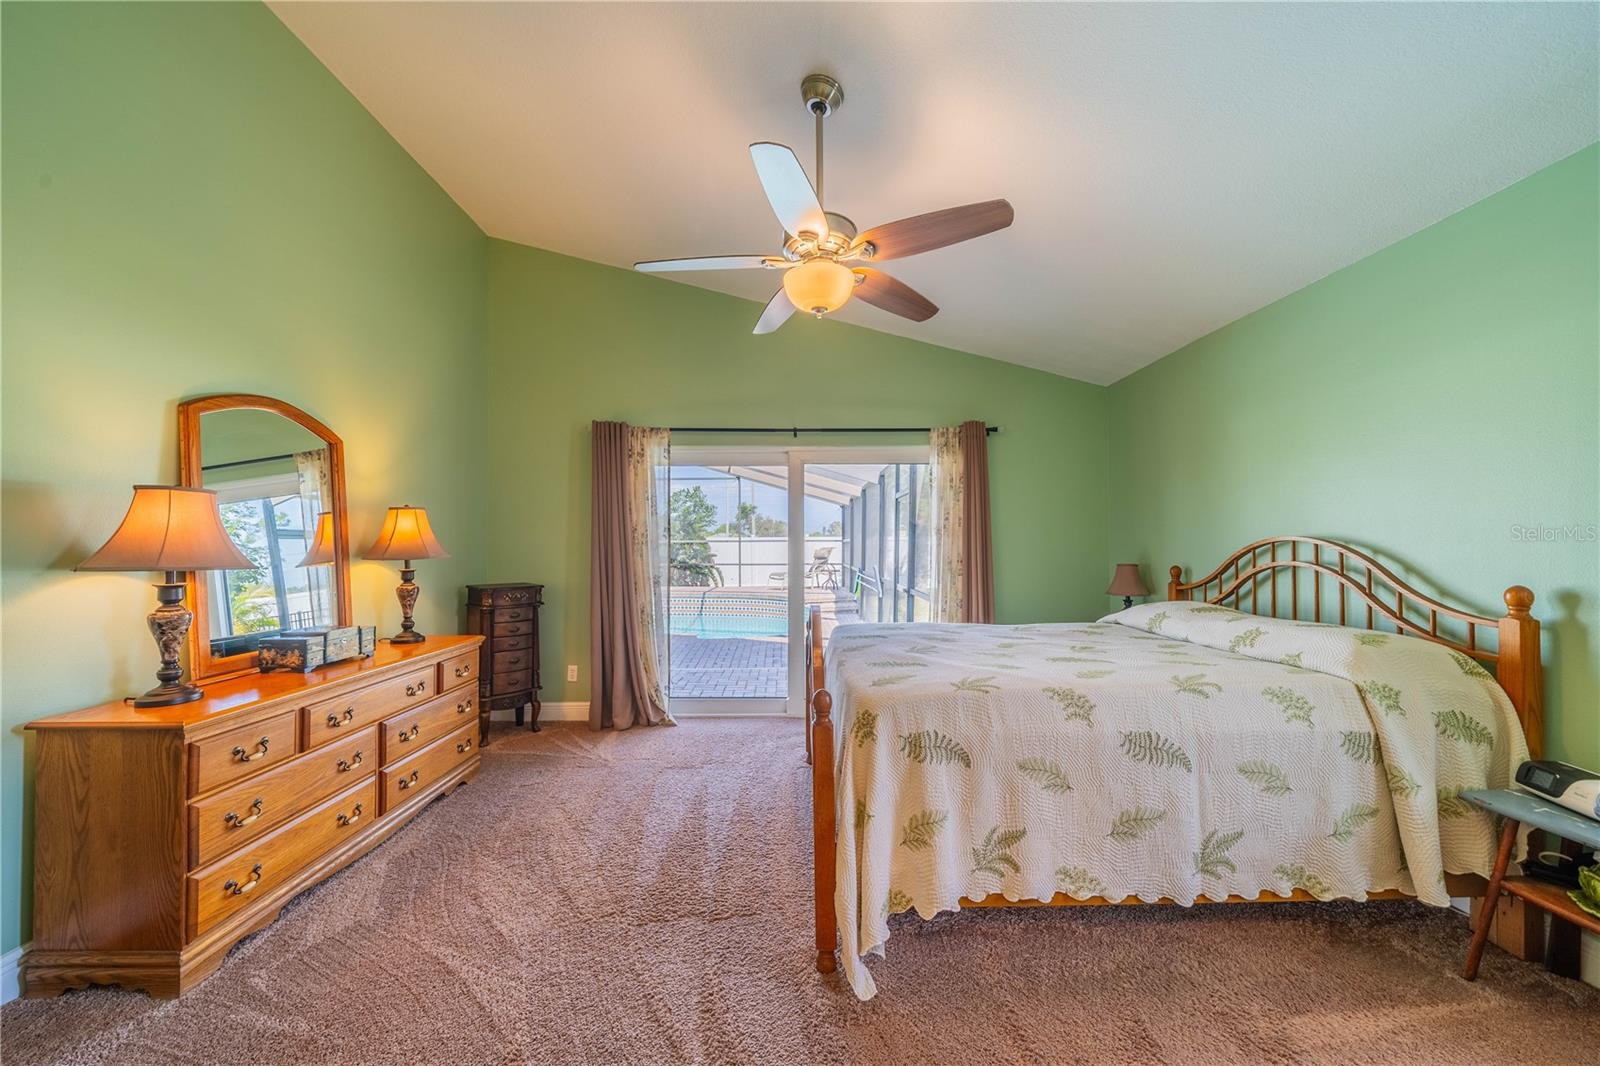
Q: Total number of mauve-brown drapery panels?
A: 2